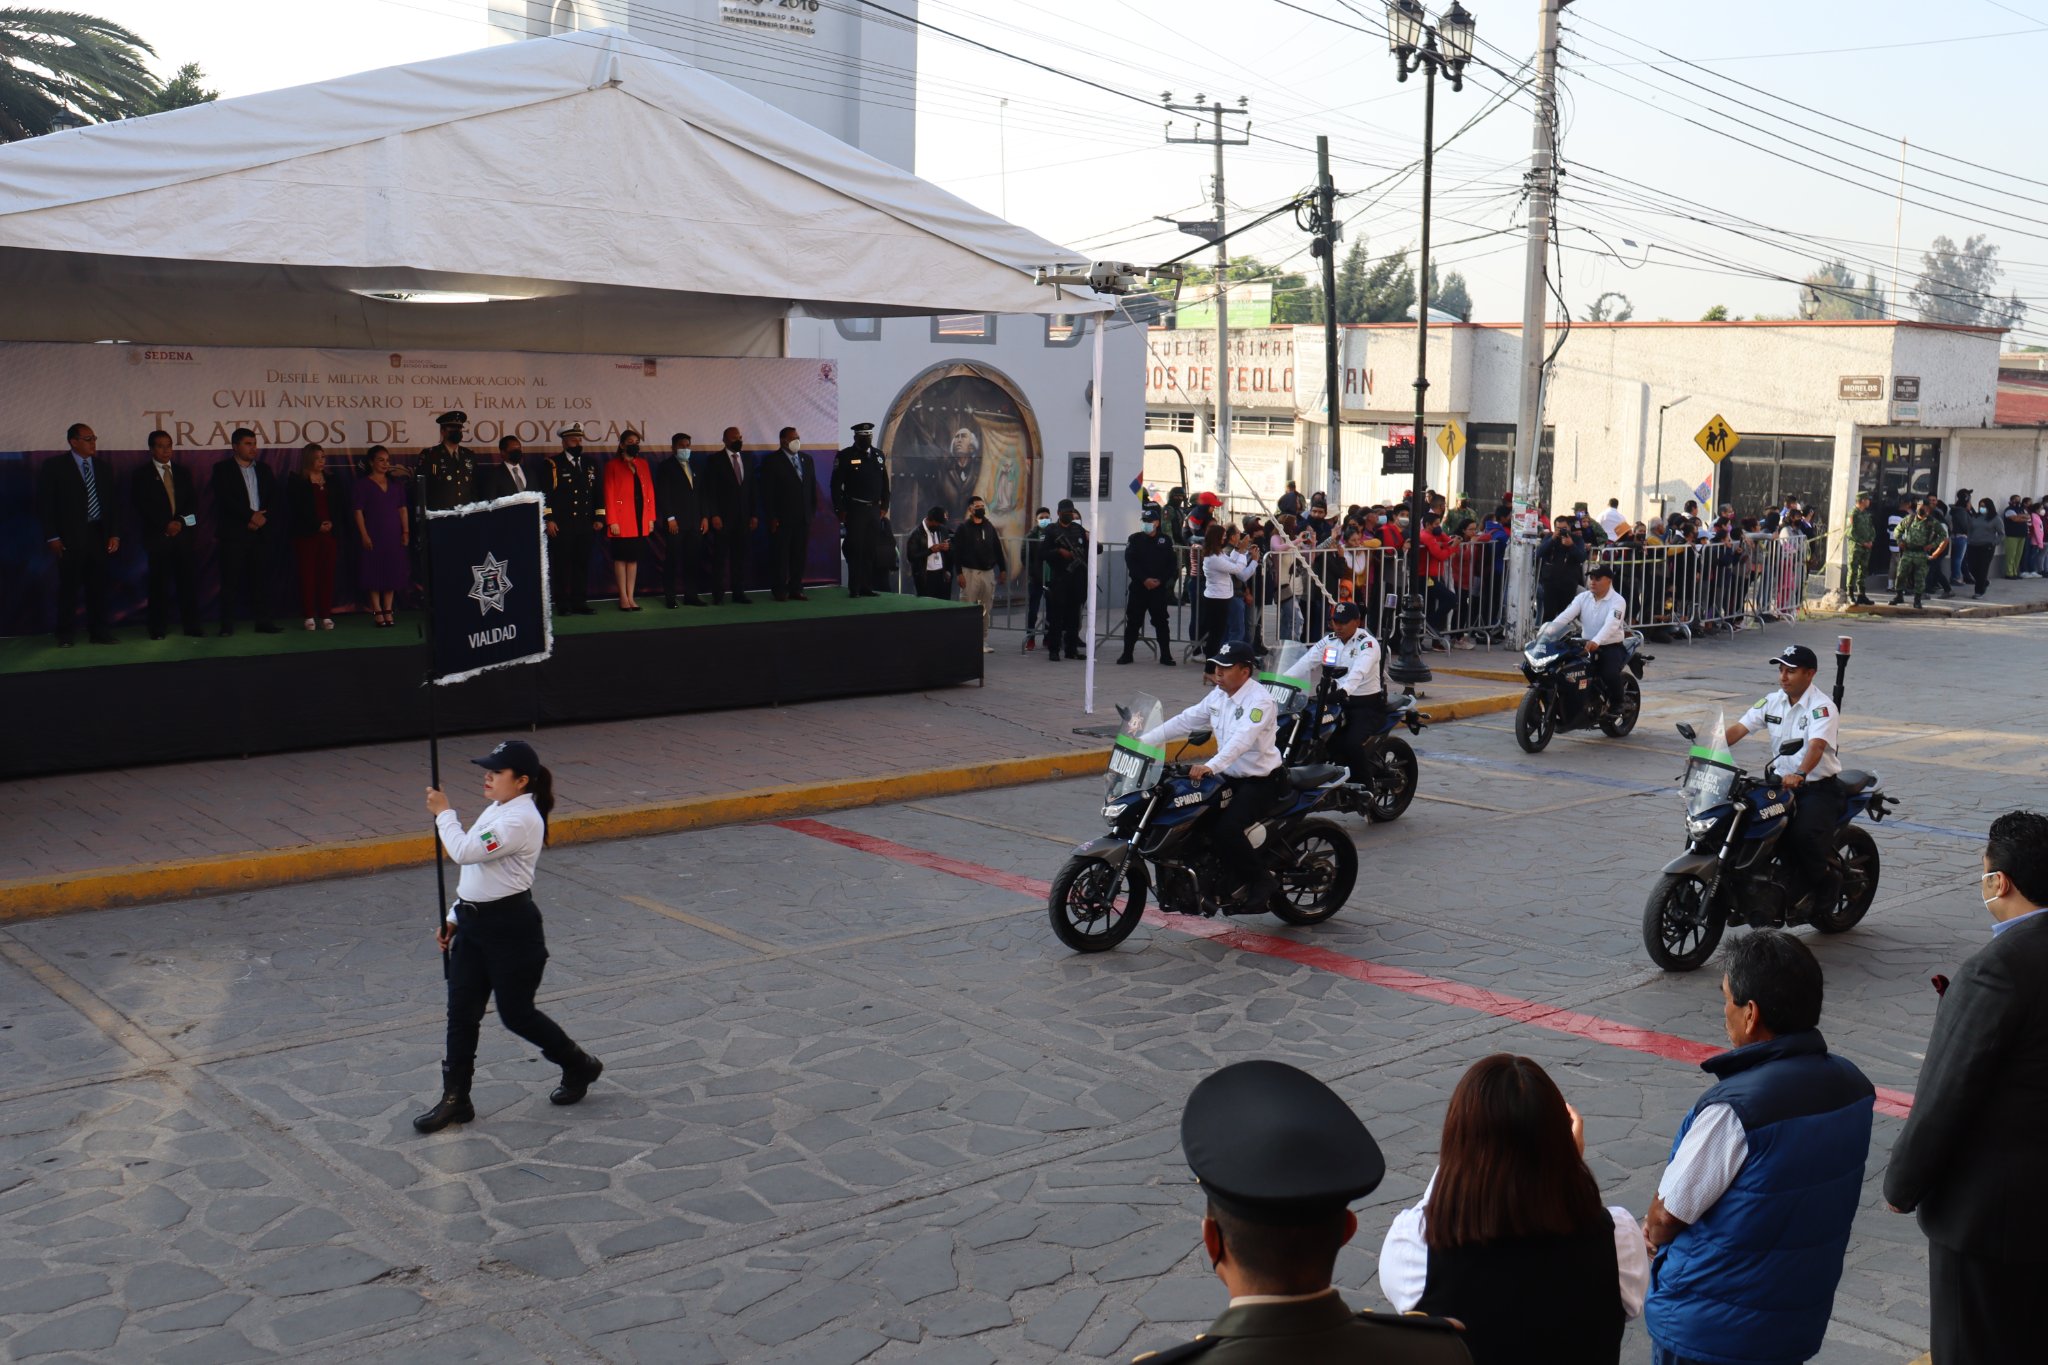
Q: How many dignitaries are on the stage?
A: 13